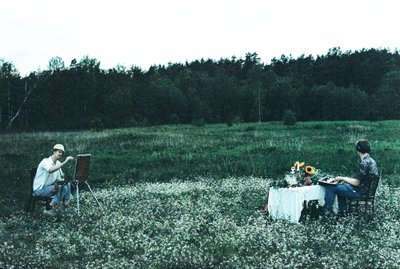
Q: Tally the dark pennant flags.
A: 0